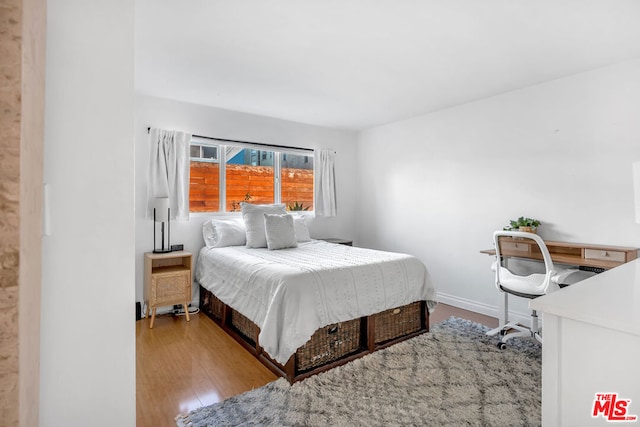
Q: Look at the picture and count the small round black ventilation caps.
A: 0